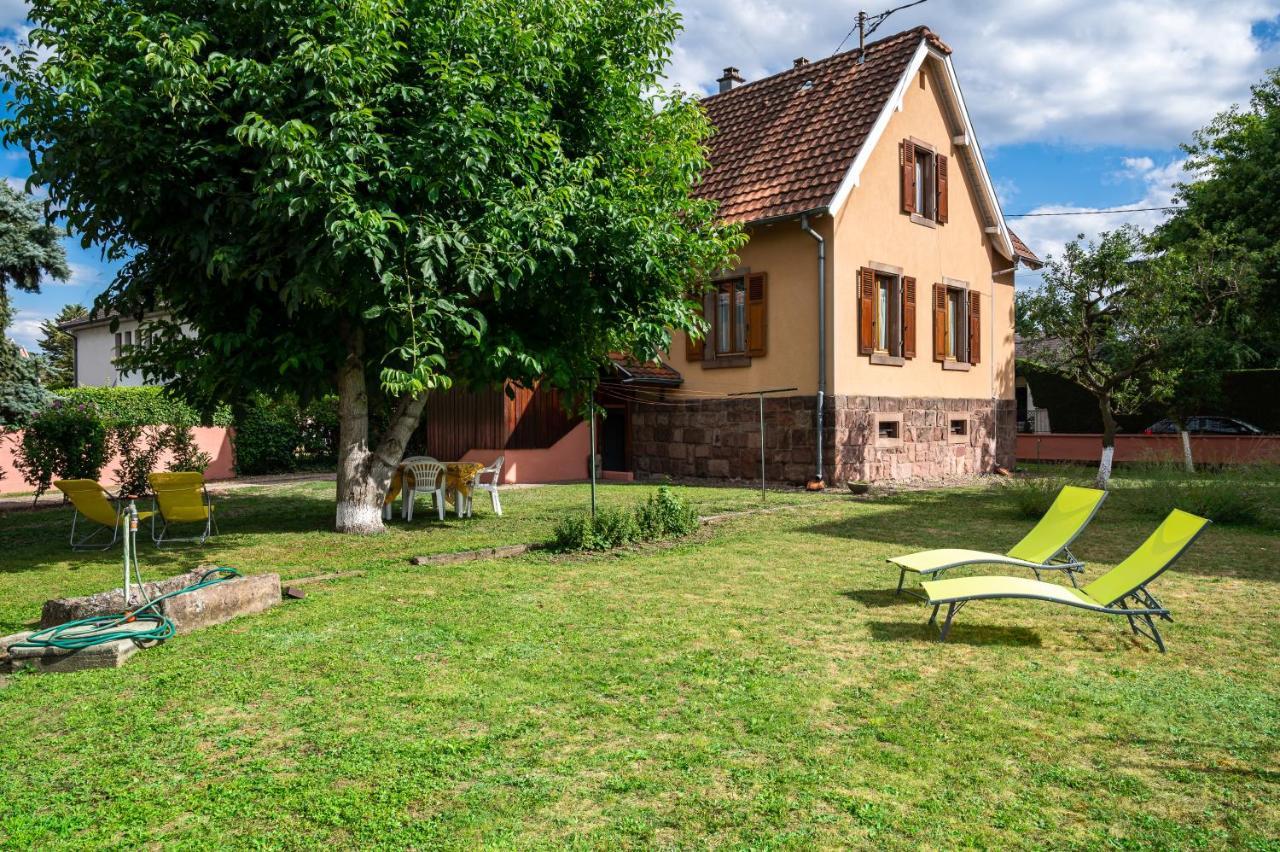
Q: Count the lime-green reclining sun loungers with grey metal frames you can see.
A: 2